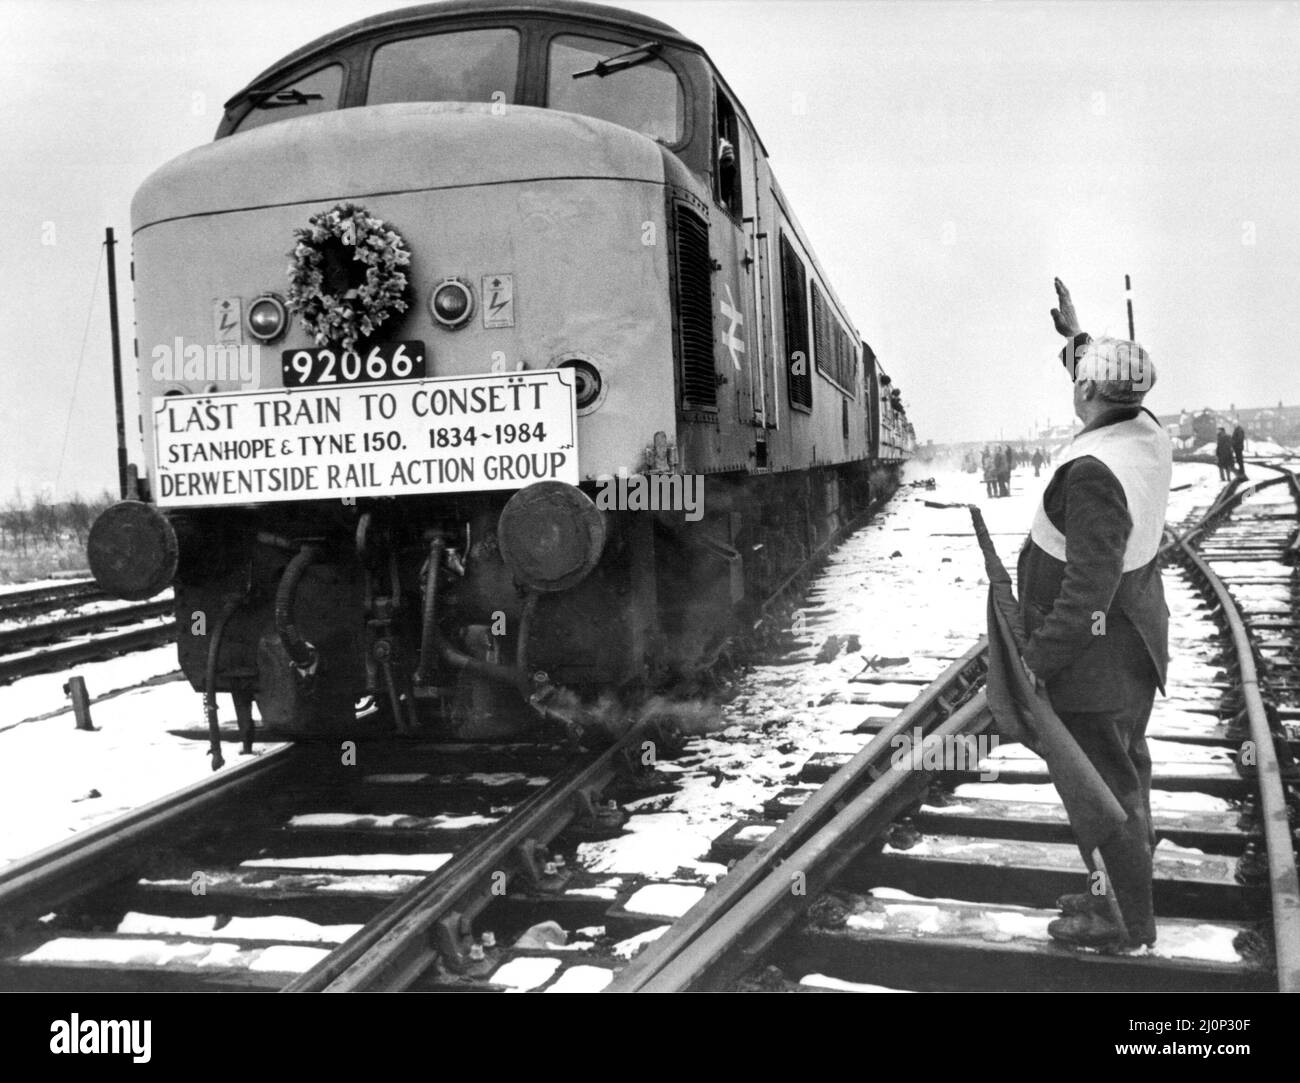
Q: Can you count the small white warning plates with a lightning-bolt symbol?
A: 2